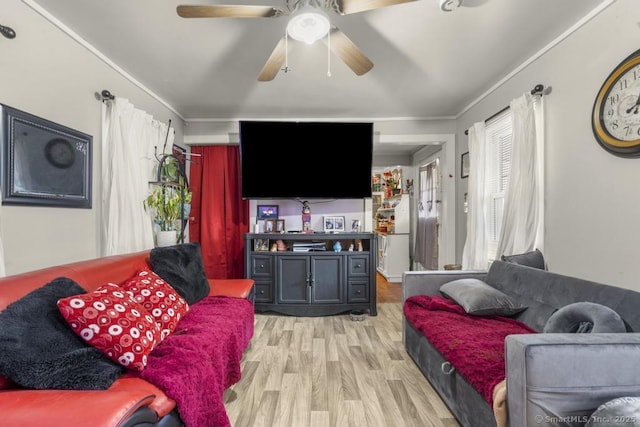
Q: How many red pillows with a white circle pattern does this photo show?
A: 2